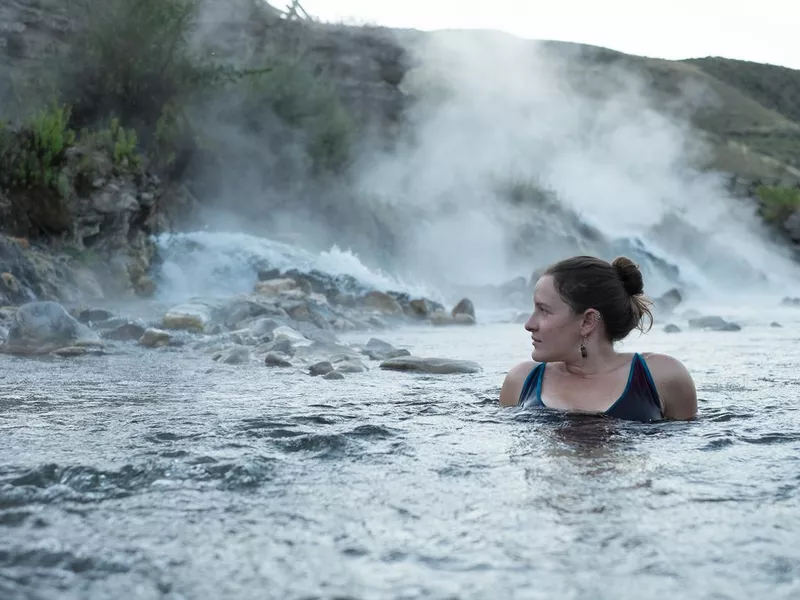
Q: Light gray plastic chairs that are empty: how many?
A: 0